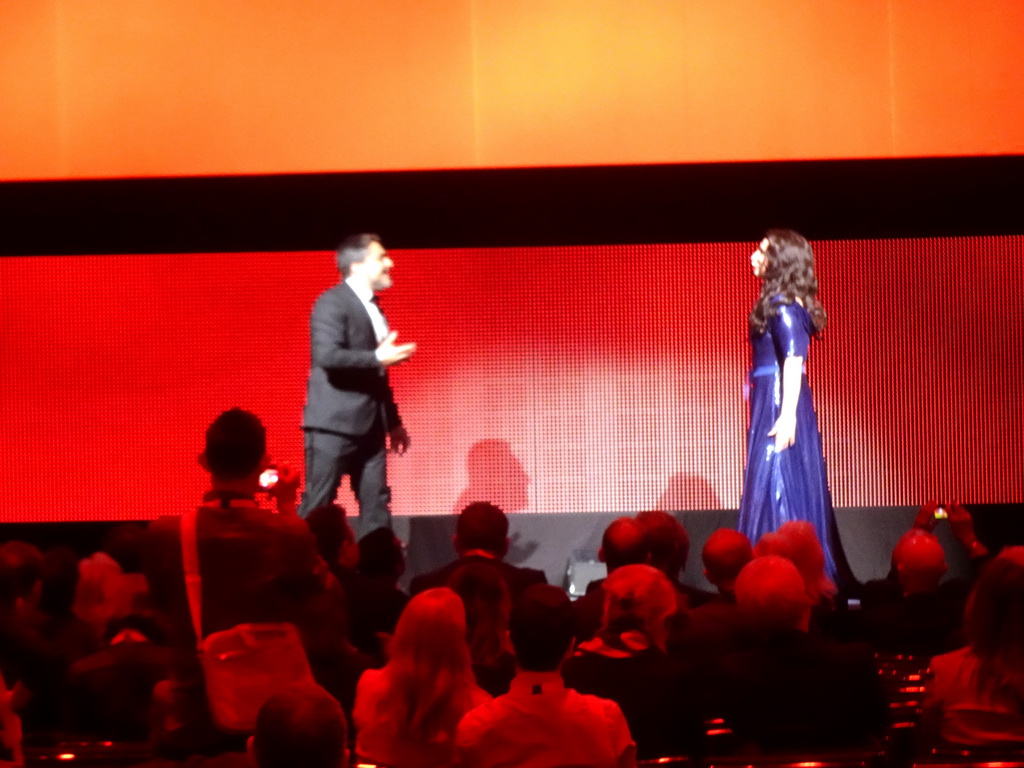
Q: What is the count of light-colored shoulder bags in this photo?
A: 1